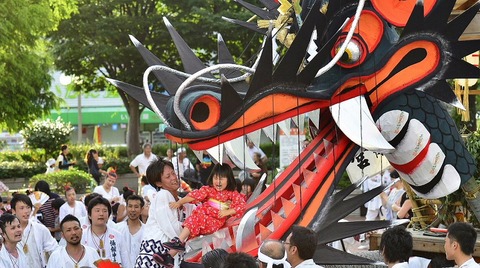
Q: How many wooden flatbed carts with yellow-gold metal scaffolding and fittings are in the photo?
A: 1